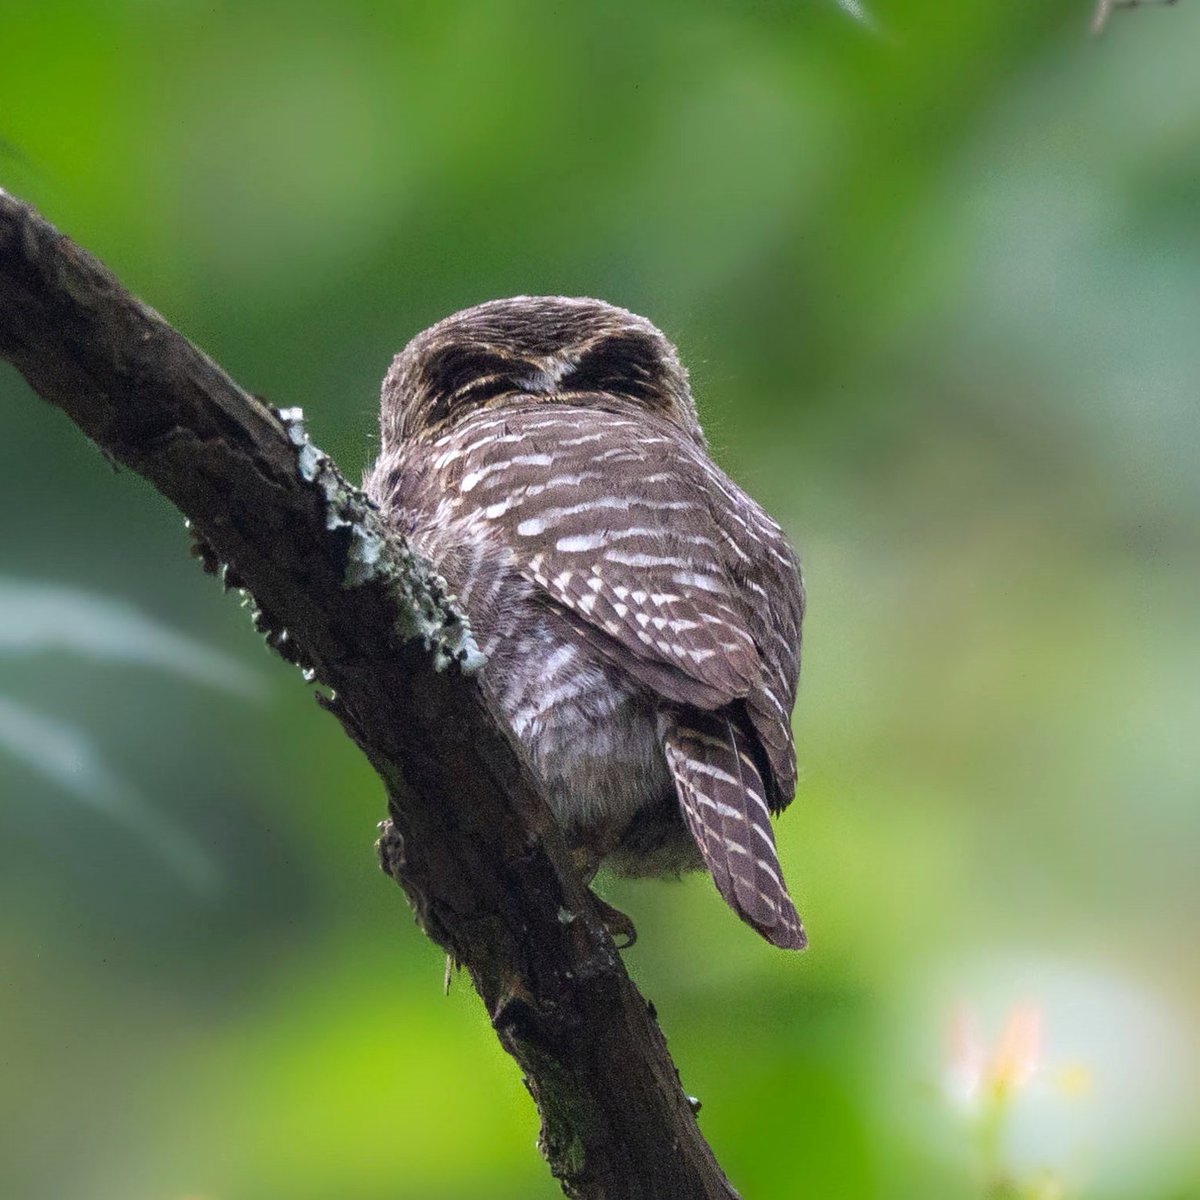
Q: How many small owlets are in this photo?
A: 1